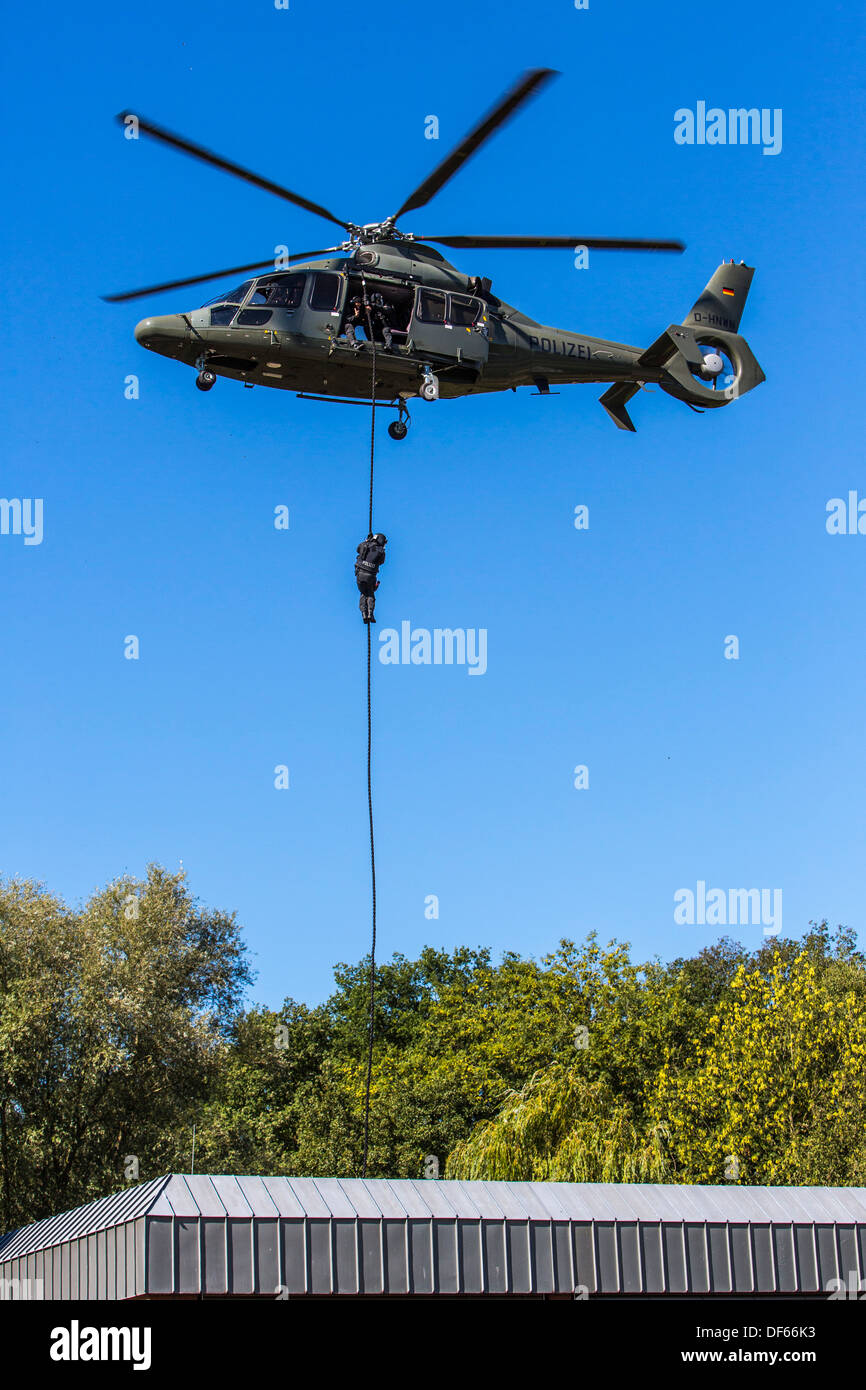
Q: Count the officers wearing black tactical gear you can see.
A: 3